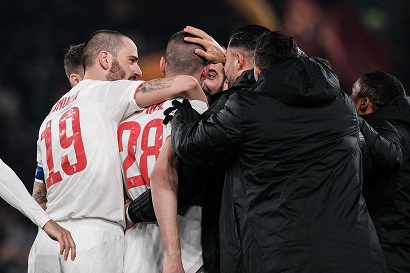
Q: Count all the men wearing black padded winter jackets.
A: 3